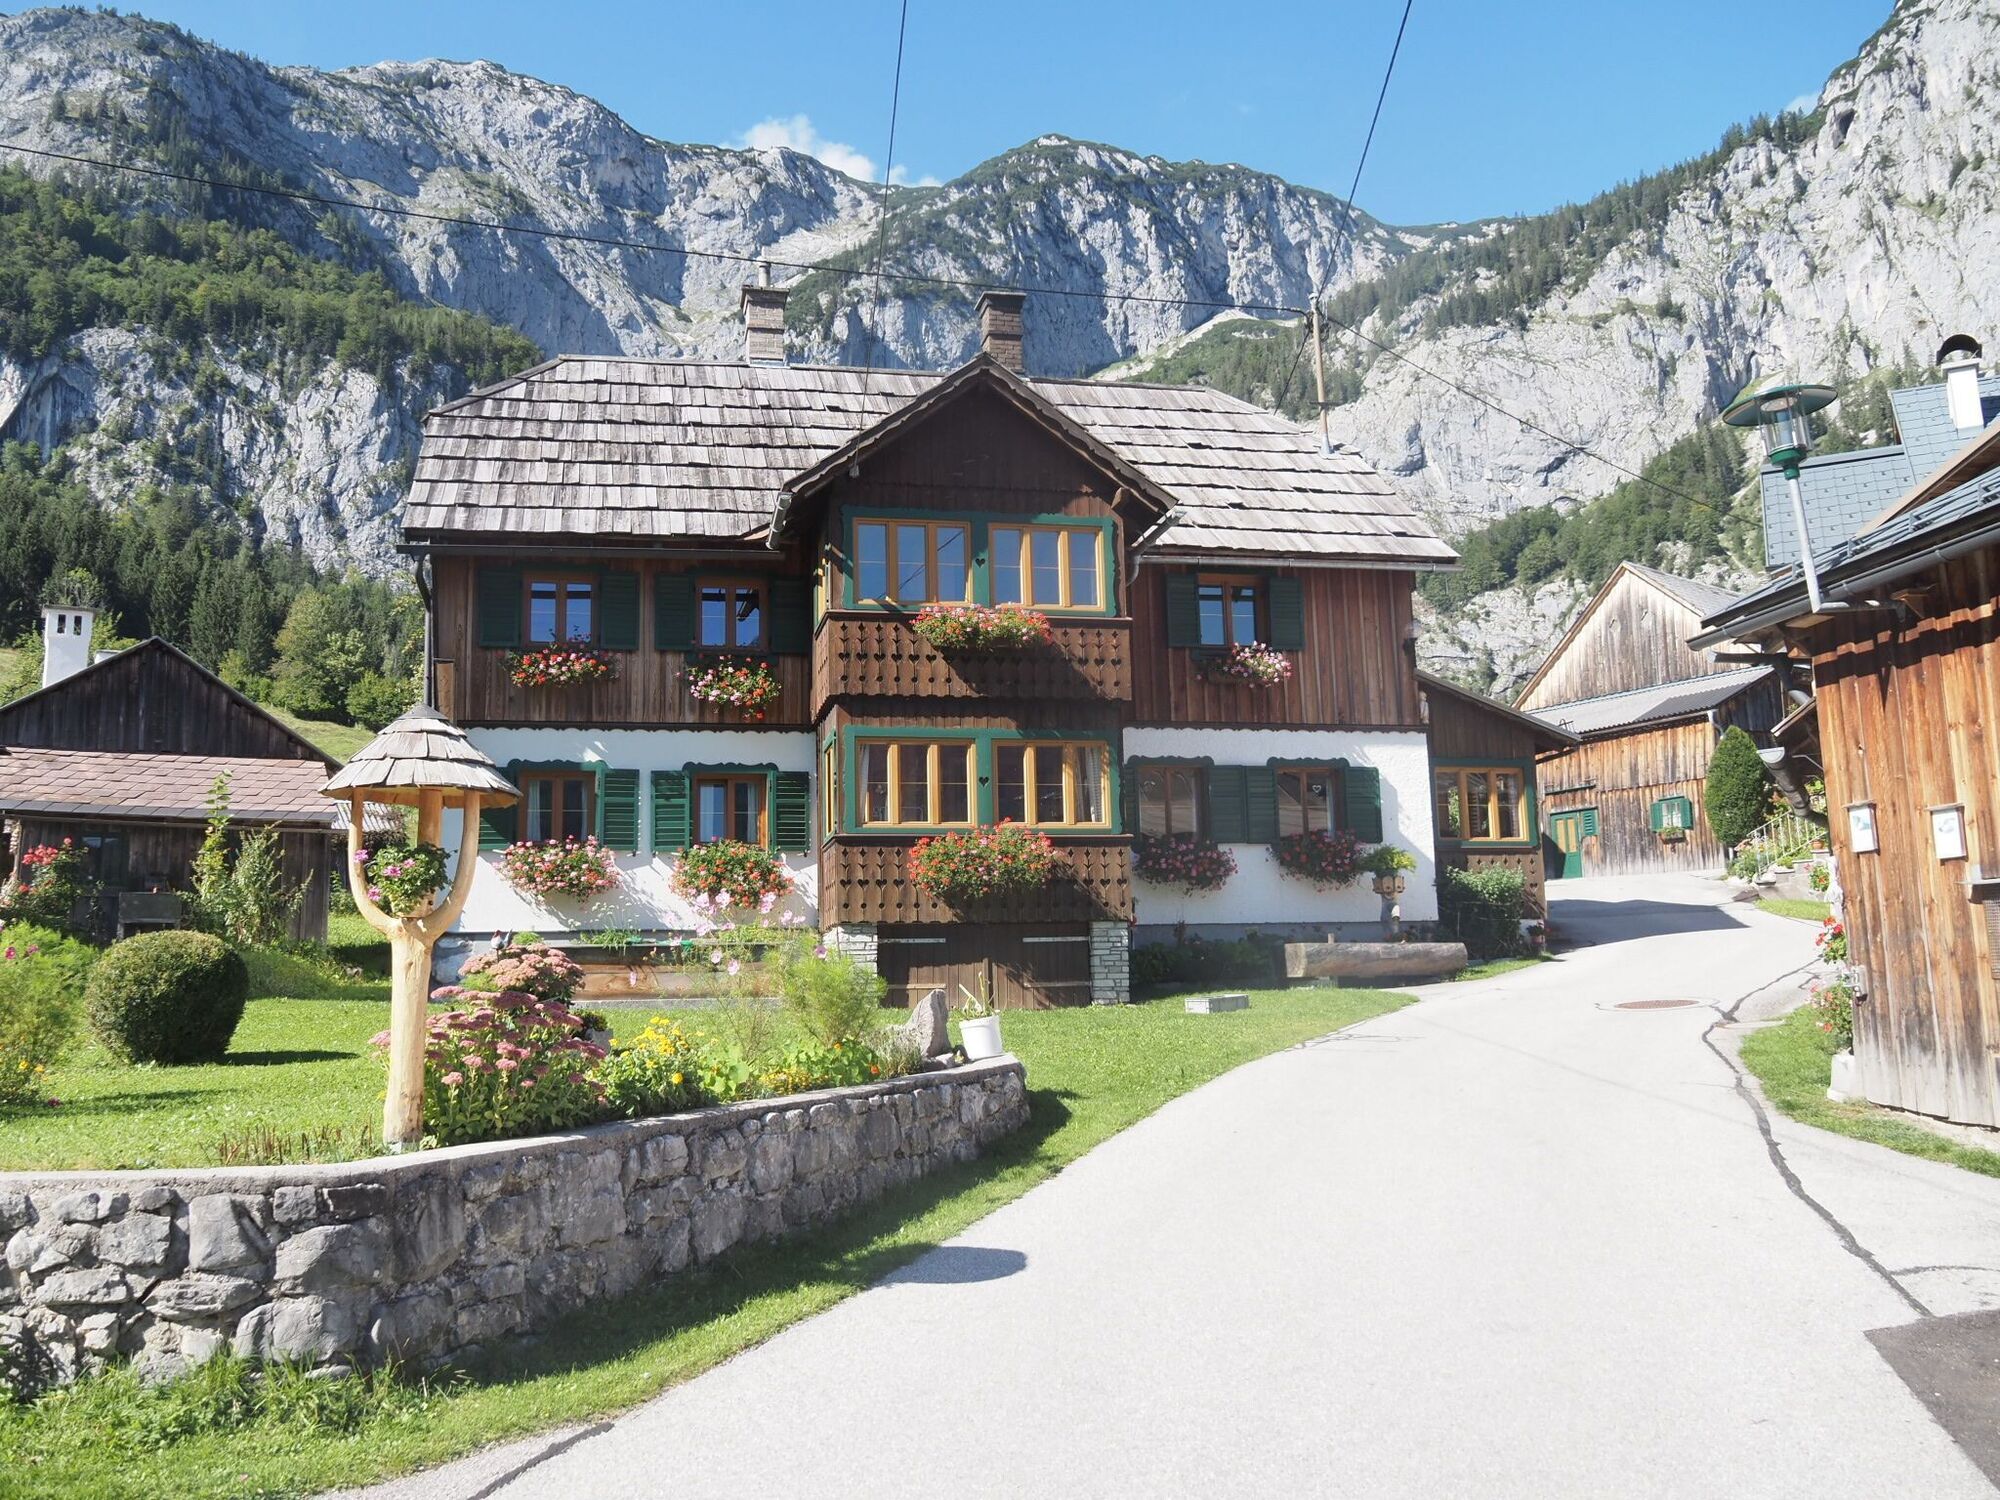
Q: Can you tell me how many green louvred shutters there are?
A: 14